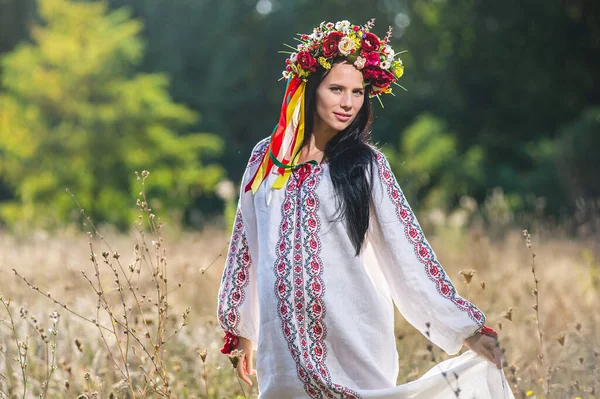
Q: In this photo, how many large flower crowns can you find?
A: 1